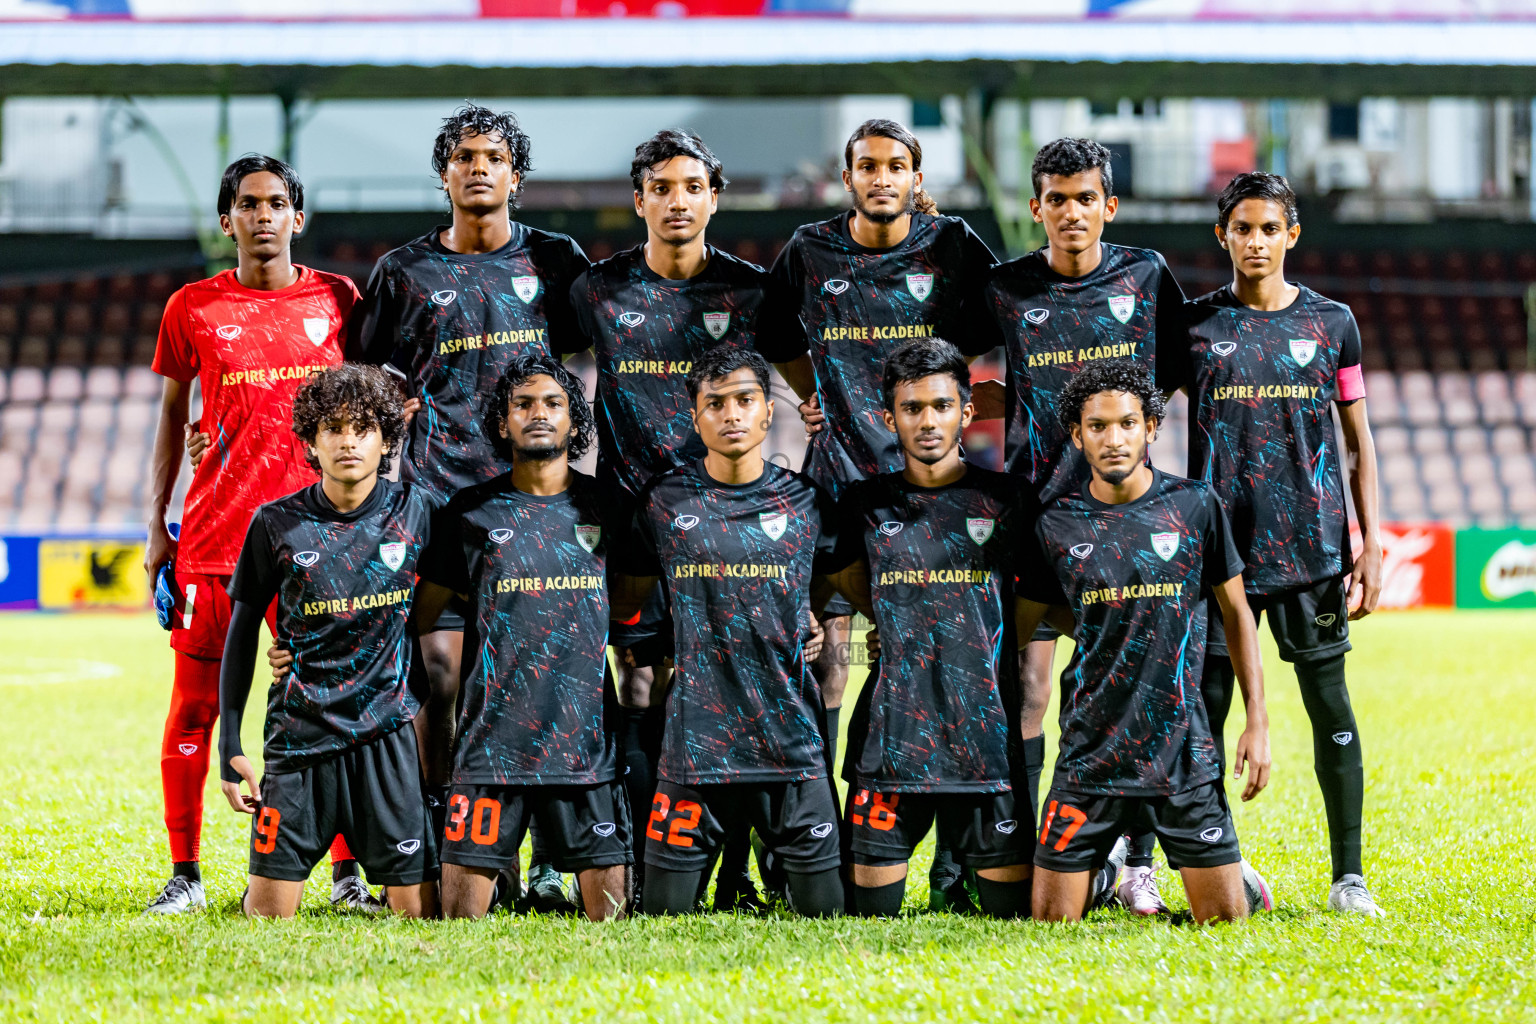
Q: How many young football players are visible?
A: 11